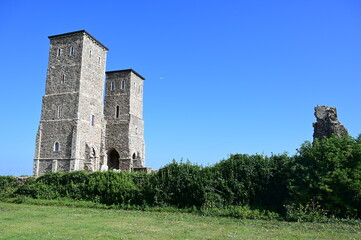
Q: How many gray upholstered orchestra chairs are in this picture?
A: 0